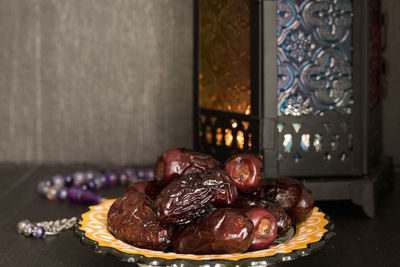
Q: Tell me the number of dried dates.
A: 10